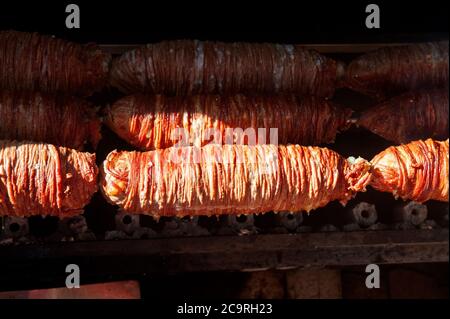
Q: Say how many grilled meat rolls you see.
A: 9